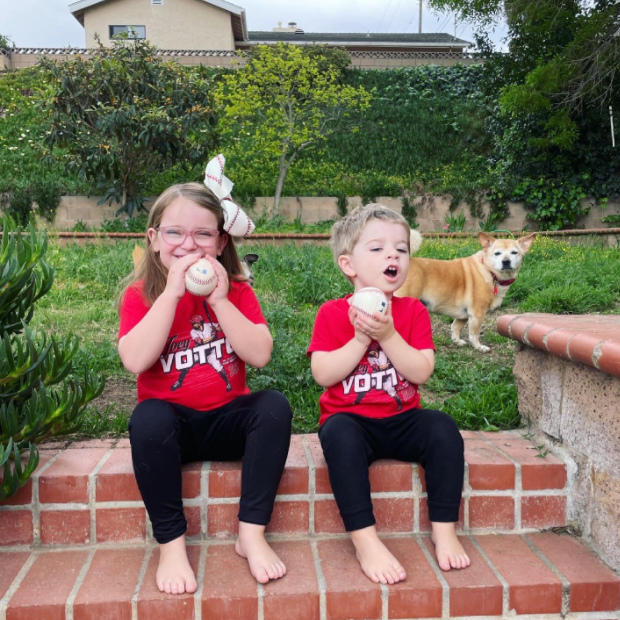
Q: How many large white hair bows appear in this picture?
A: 1